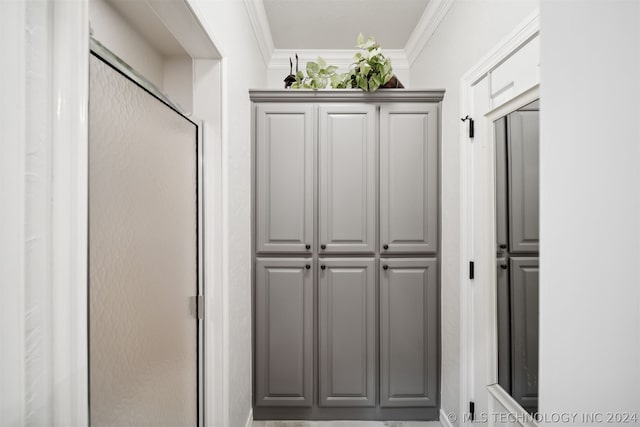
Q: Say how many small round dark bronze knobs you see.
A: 6